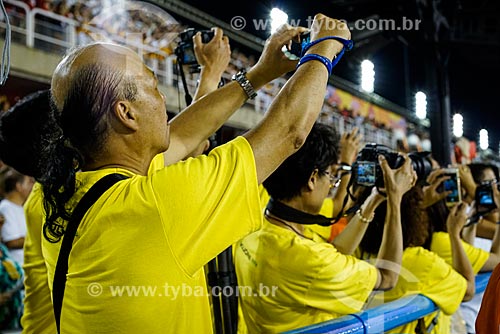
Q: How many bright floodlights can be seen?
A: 5